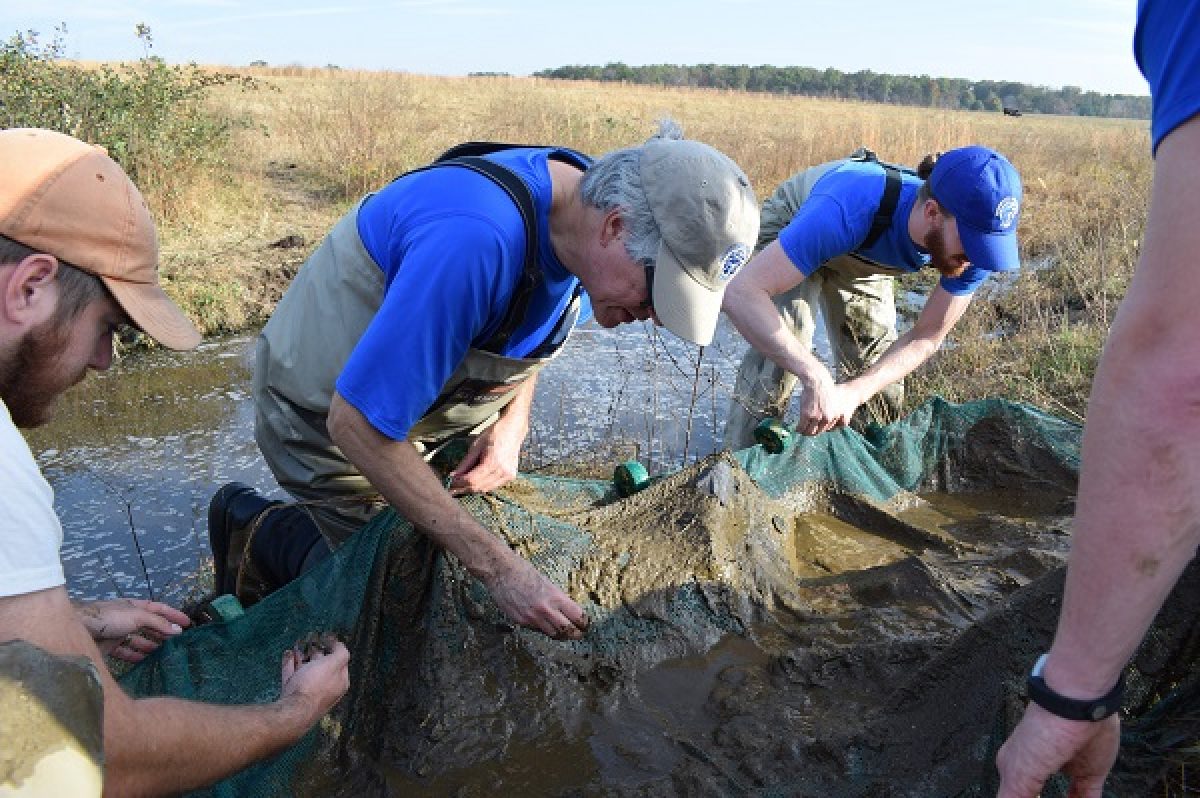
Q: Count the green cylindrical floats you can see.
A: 3